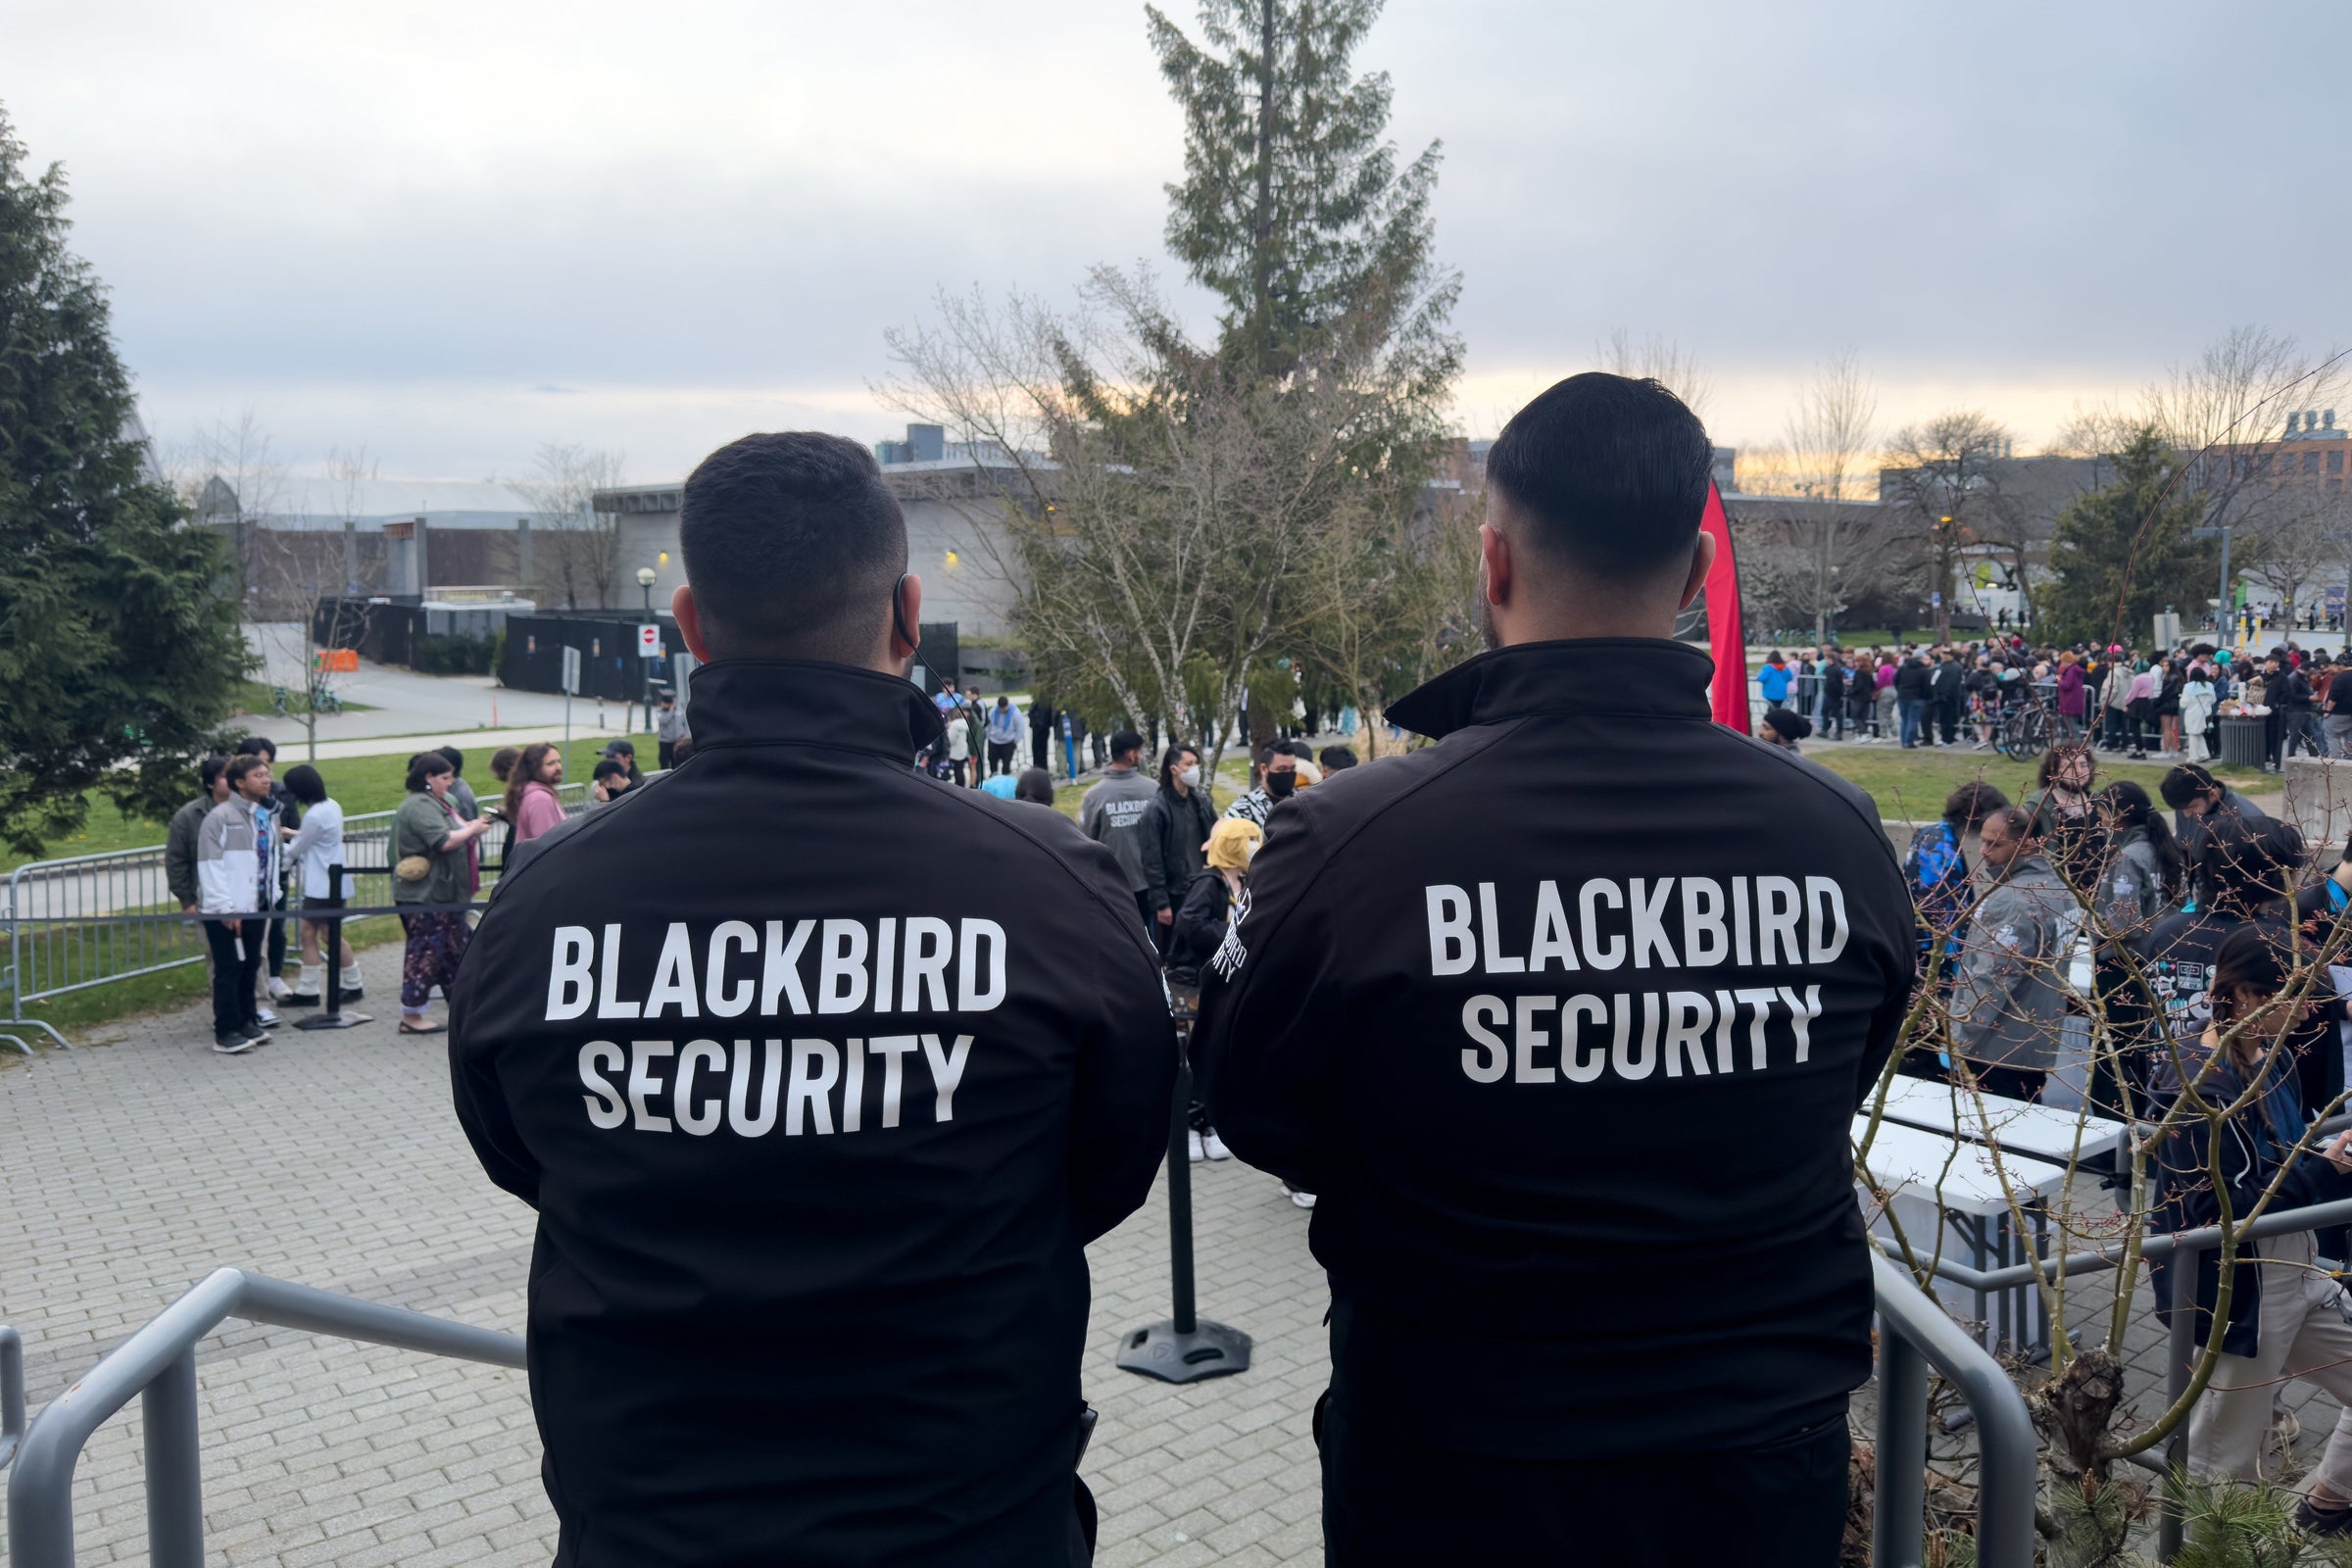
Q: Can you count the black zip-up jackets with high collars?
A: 2